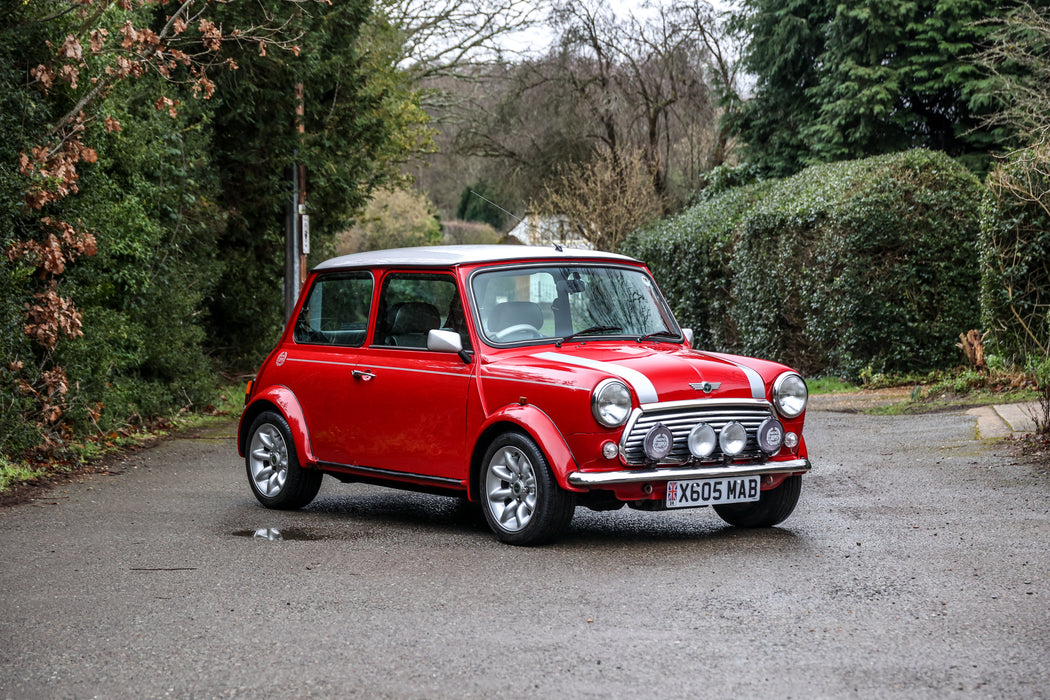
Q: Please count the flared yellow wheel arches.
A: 0